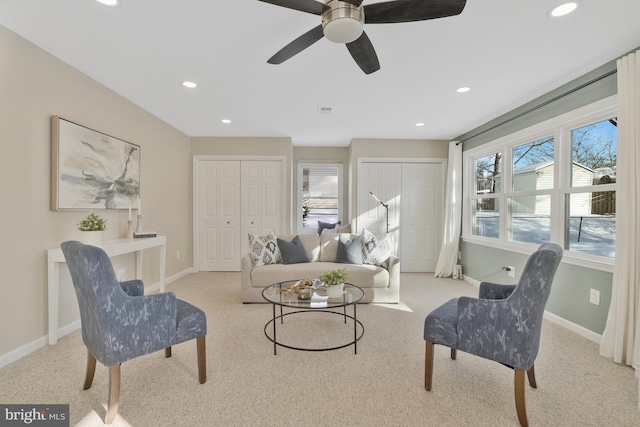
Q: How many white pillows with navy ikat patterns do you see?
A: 2